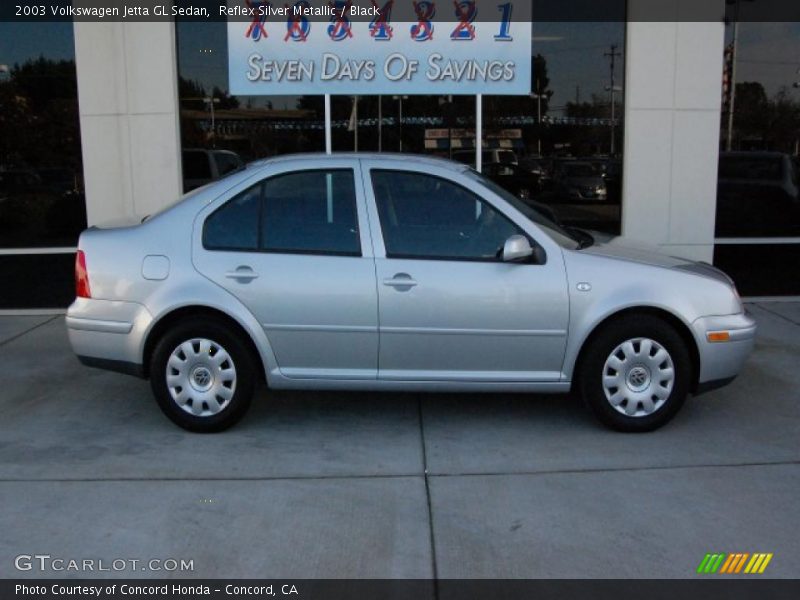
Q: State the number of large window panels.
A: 3